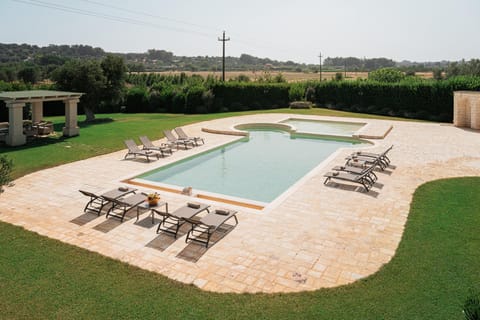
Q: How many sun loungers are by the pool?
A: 12